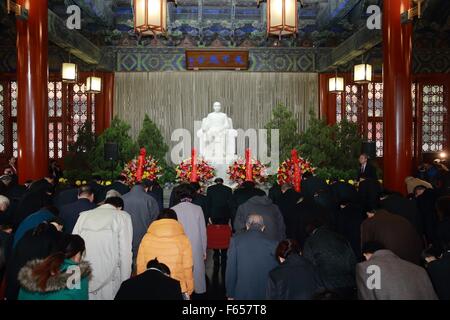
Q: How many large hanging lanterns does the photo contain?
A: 2